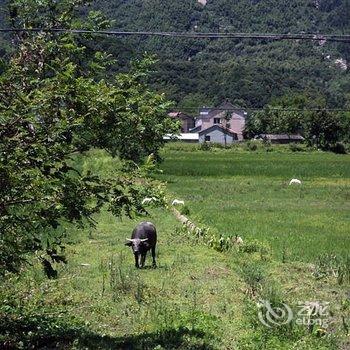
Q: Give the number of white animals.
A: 3